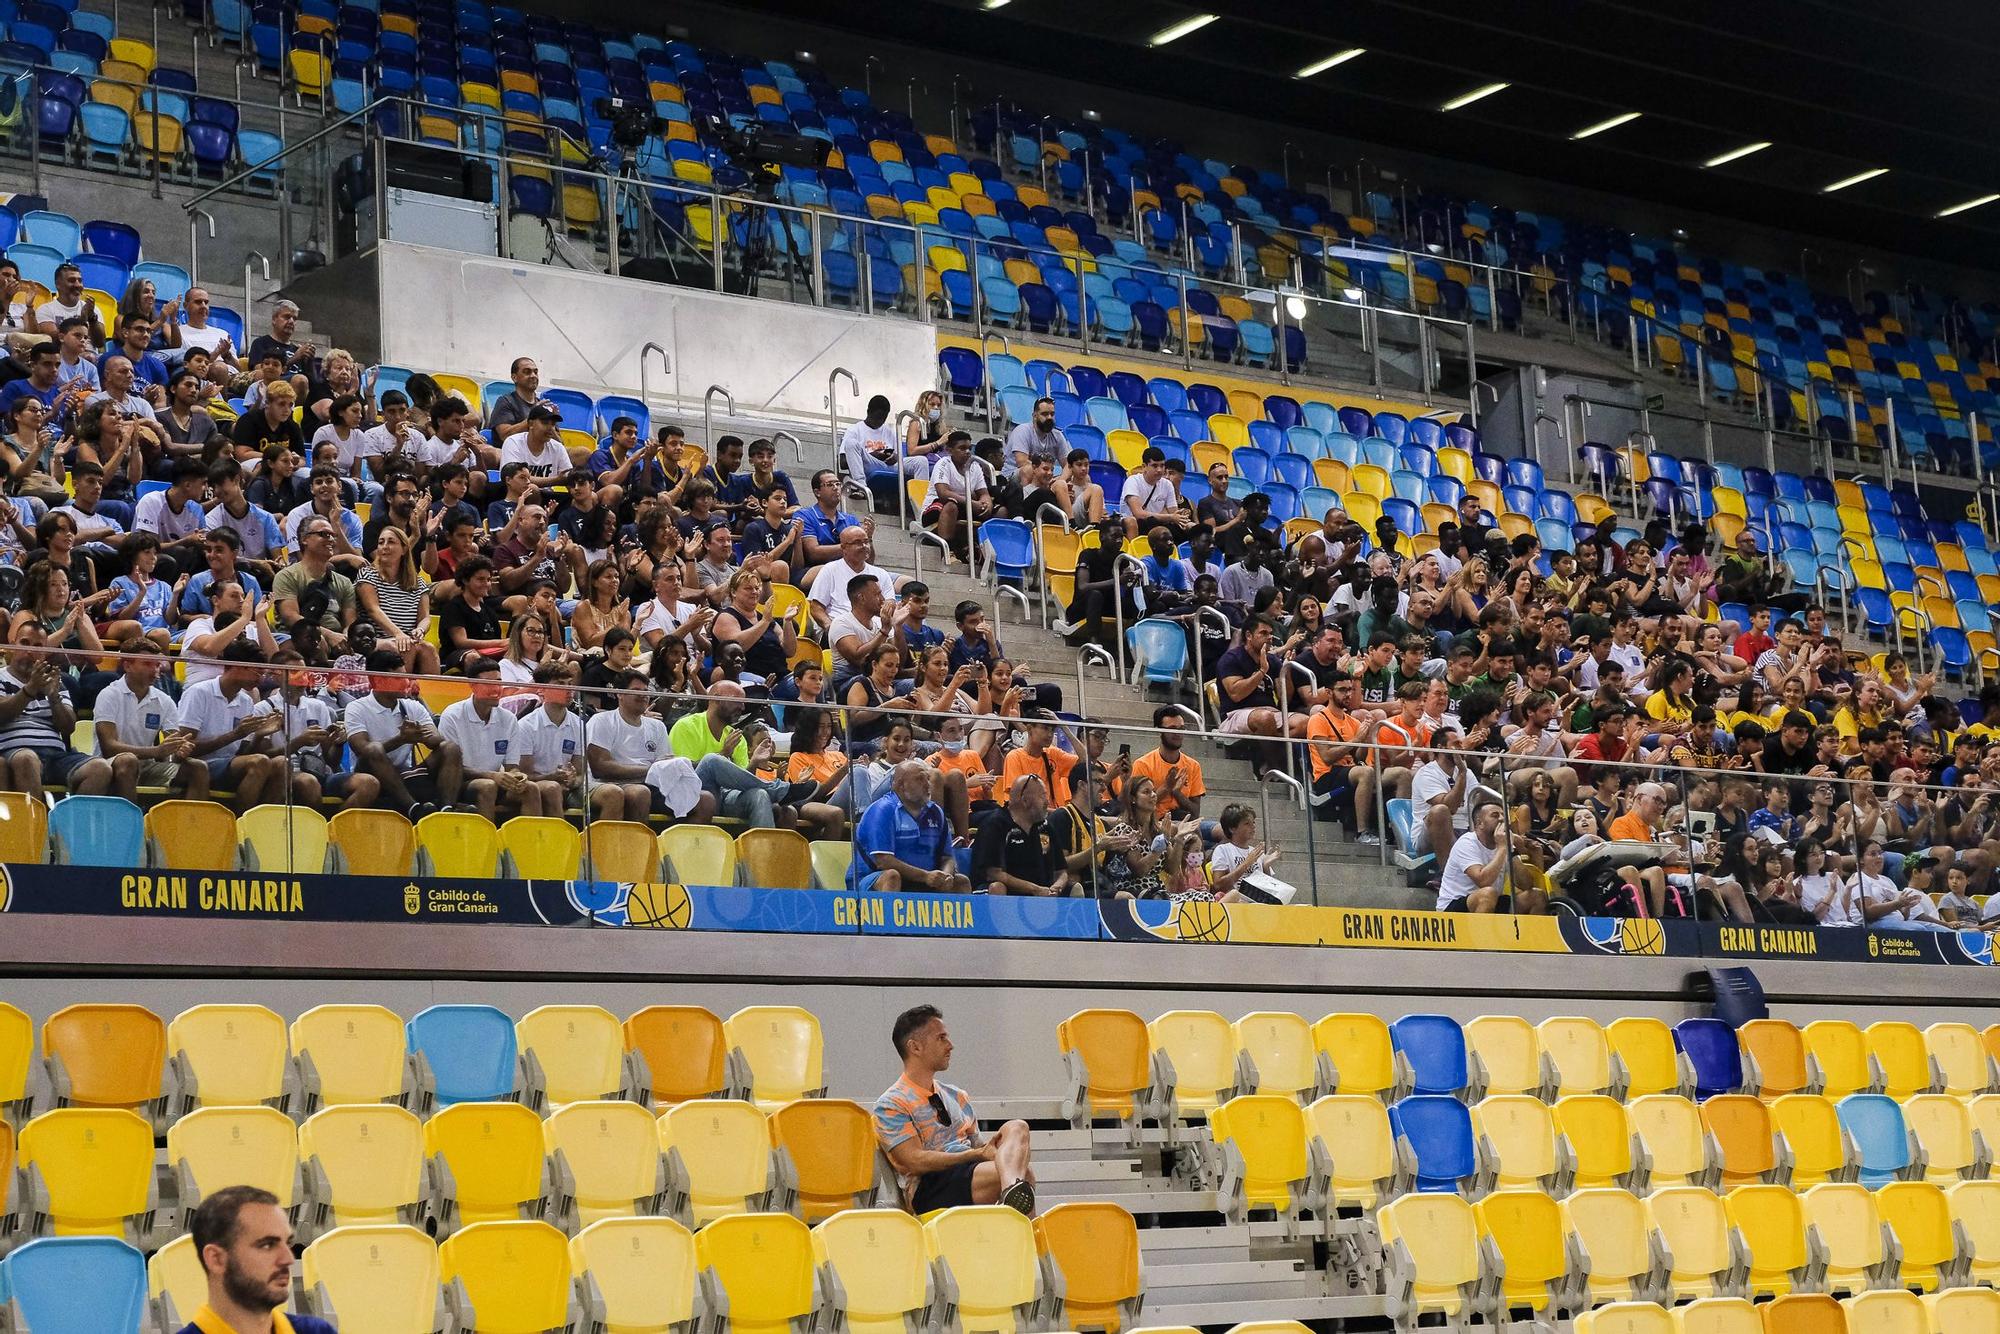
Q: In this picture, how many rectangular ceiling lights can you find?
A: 8